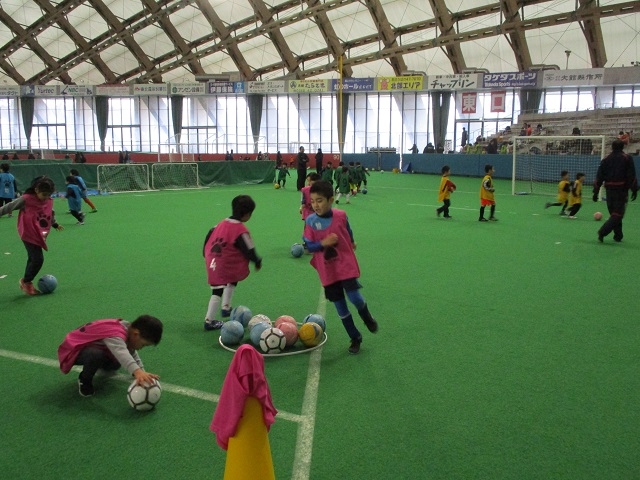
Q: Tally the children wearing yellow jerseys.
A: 4